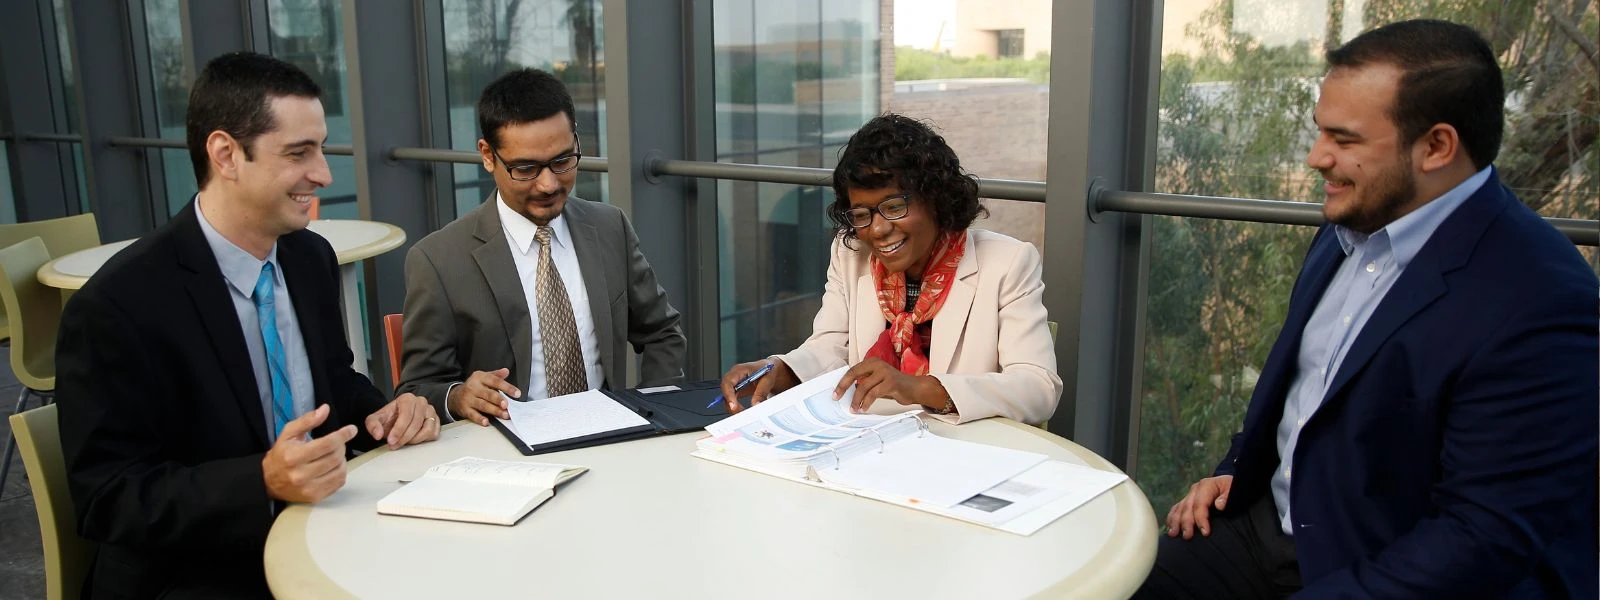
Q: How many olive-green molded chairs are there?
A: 4